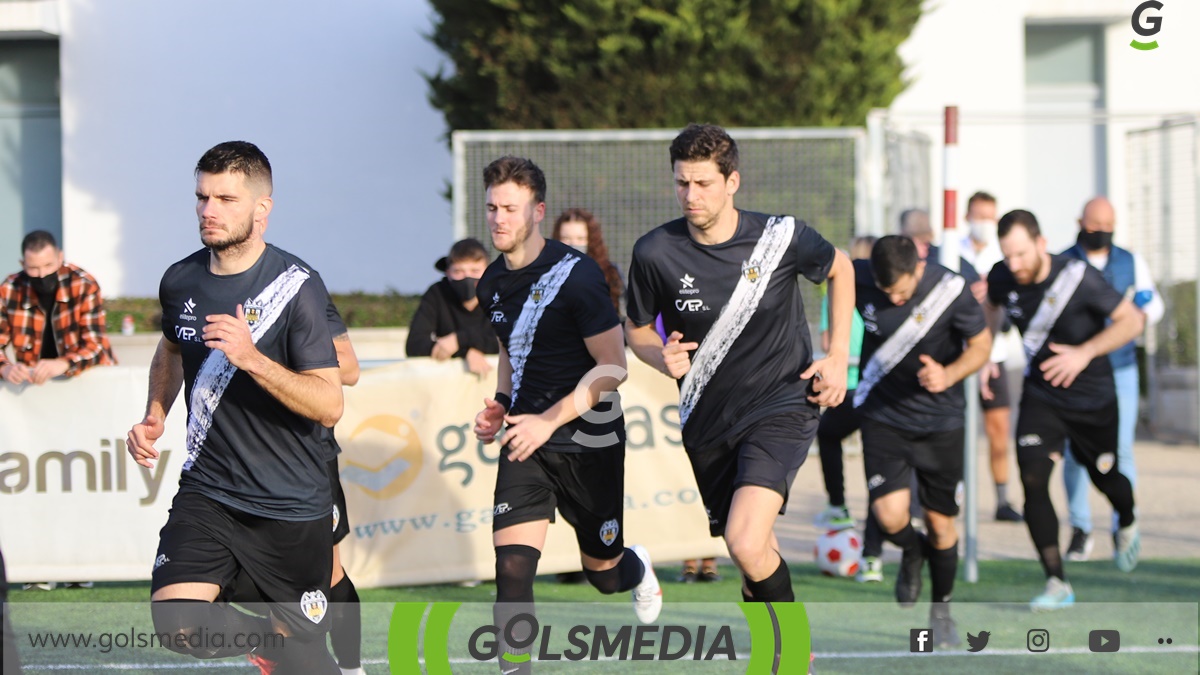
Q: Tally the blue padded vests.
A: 1